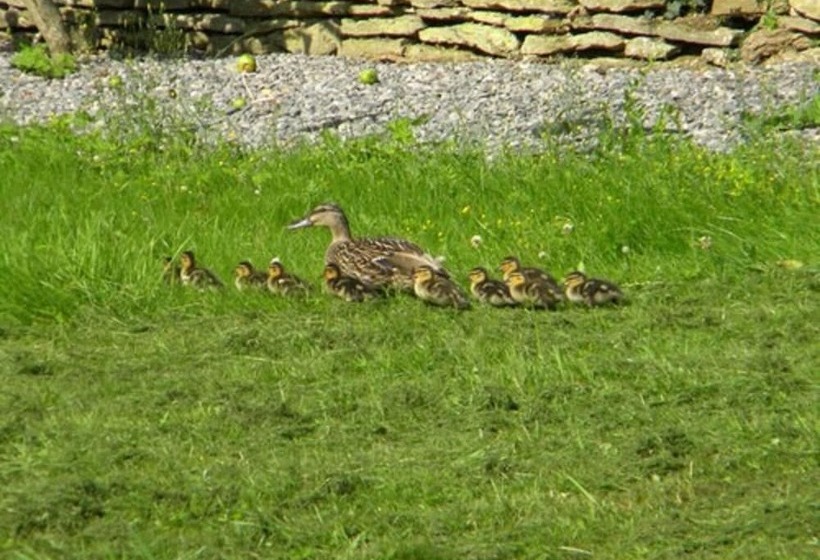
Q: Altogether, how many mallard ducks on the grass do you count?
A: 11